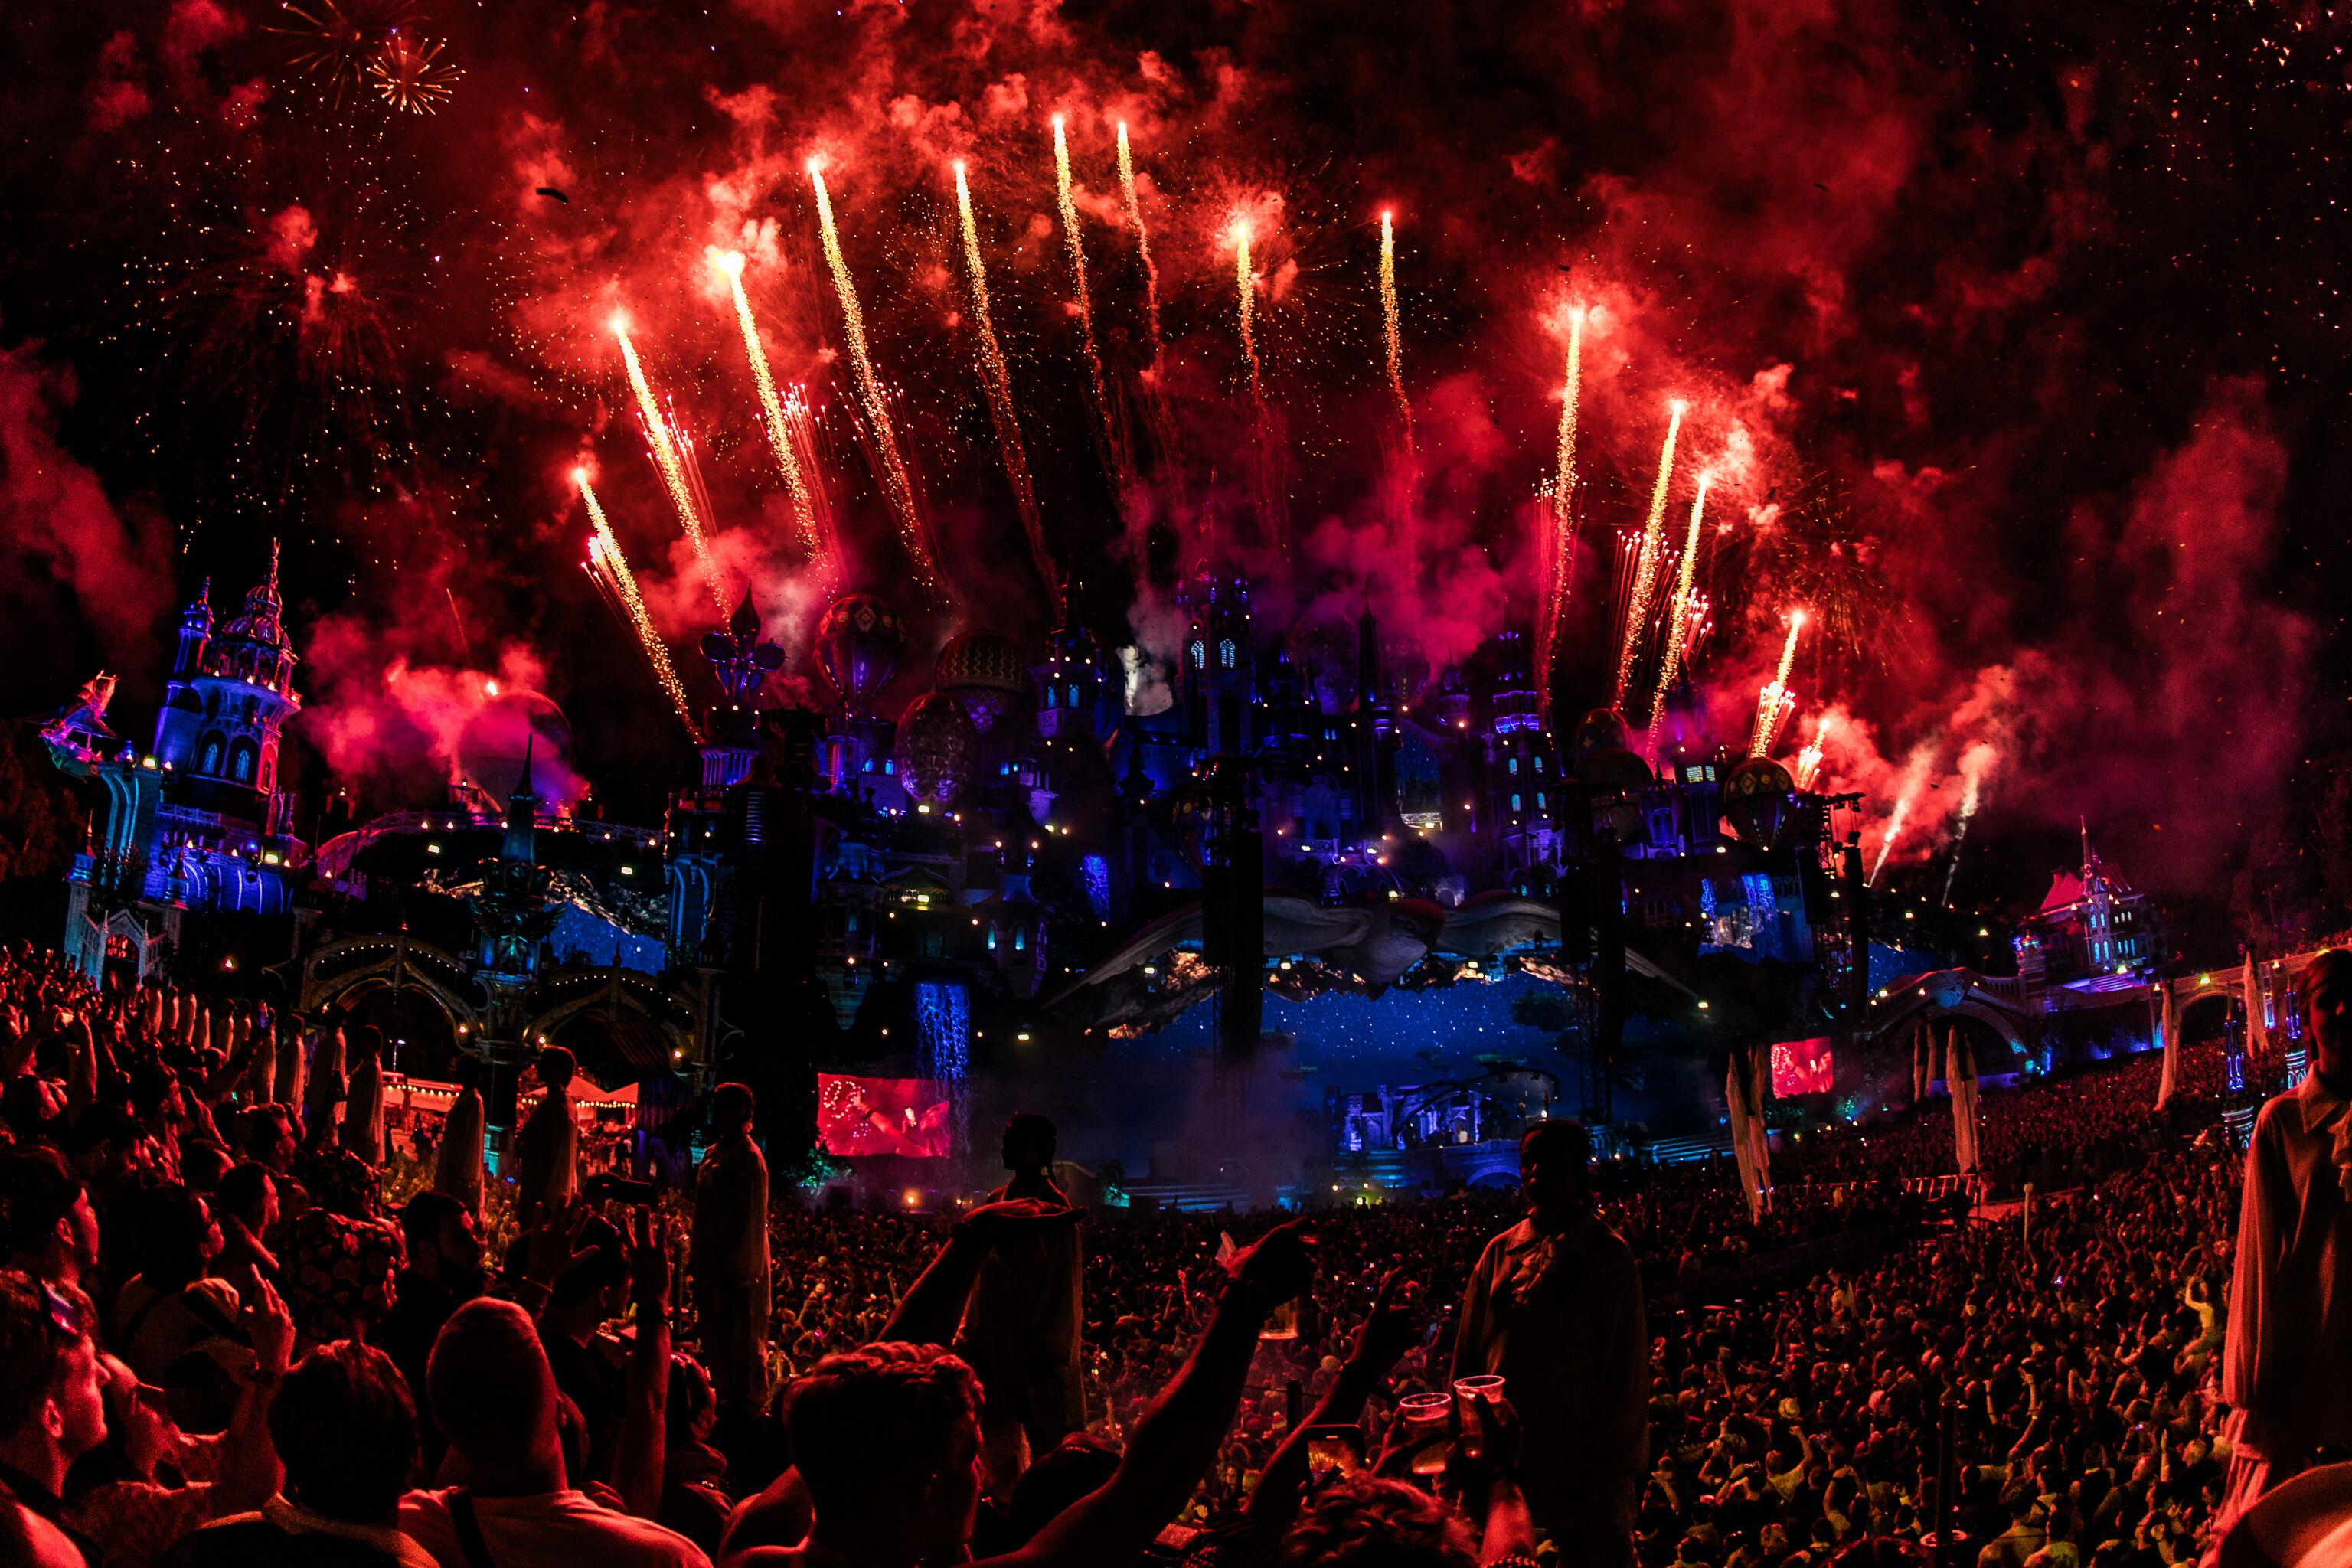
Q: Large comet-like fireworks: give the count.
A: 13